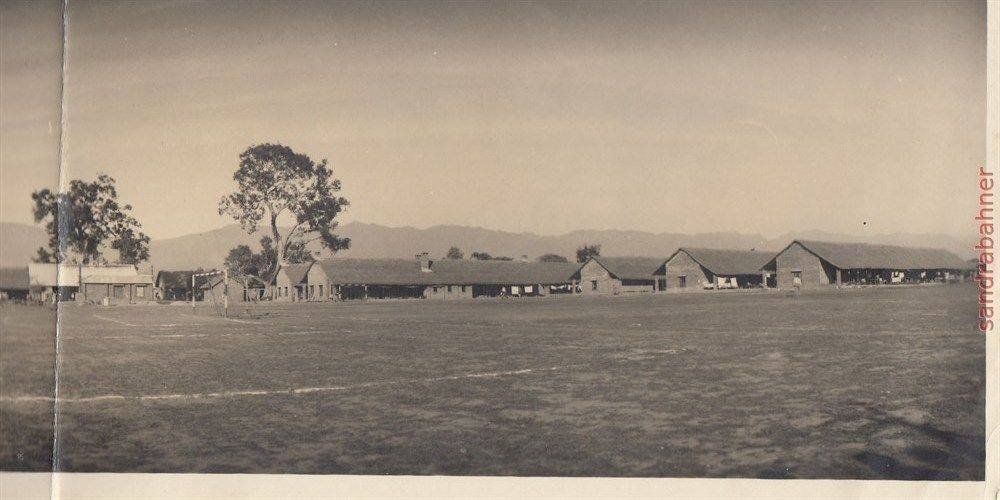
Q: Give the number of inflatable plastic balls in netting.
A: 0